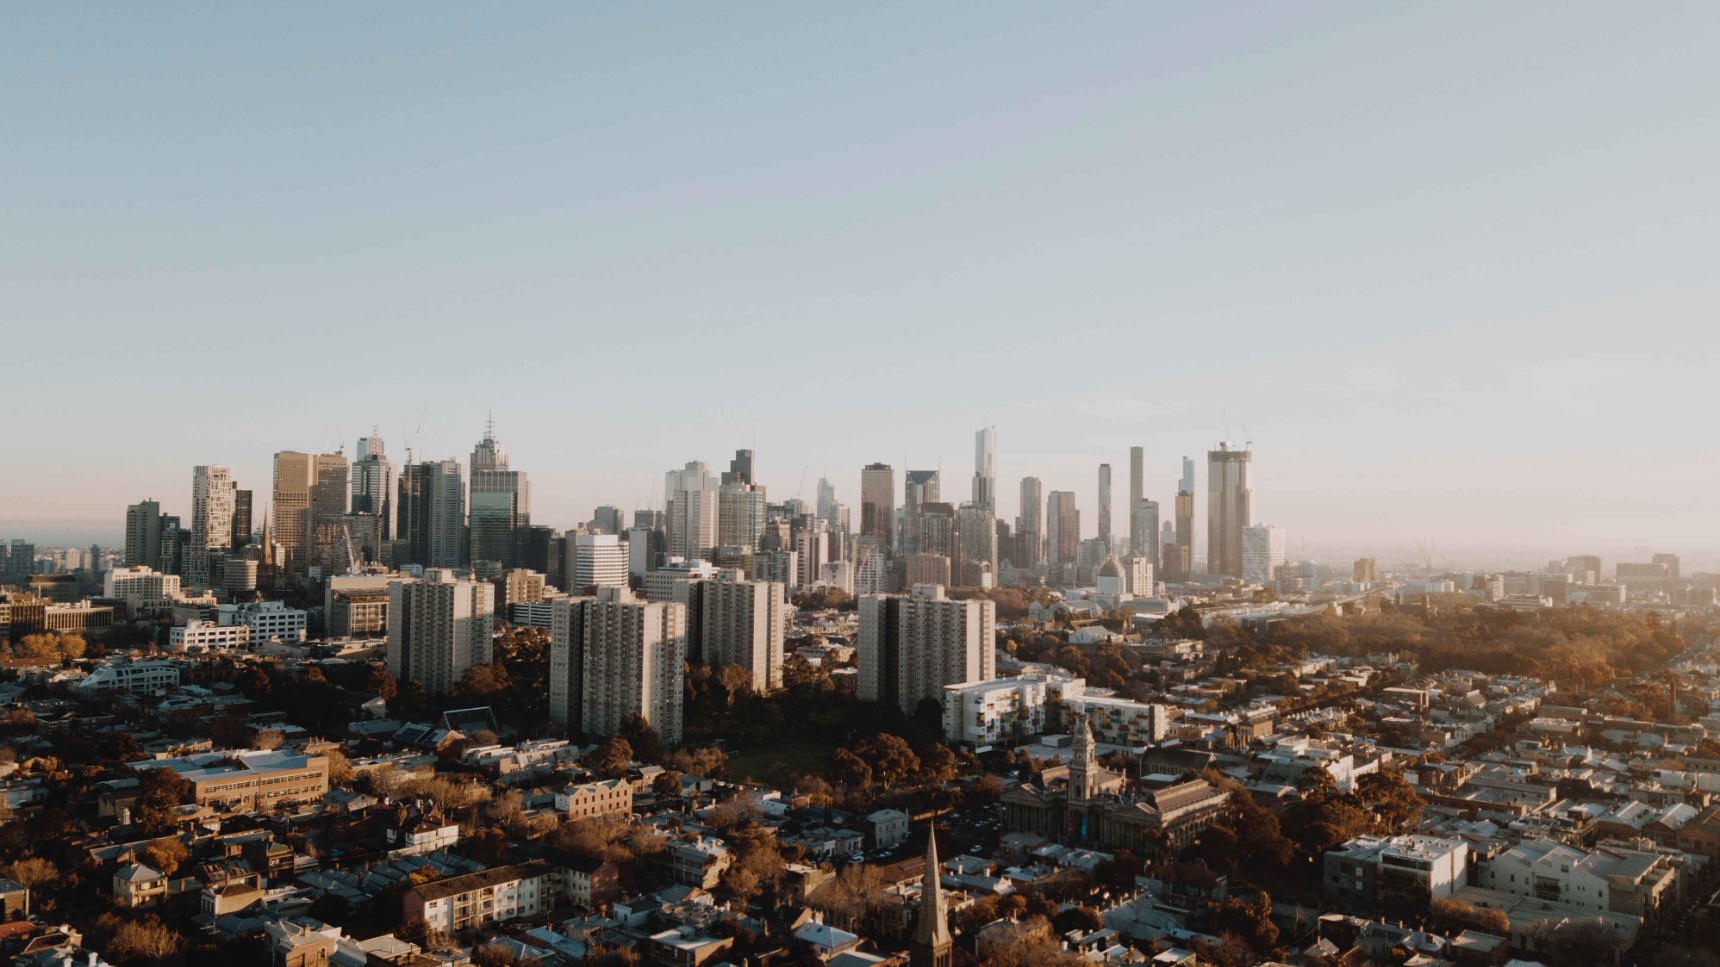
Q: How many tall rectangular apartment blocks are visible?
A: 4